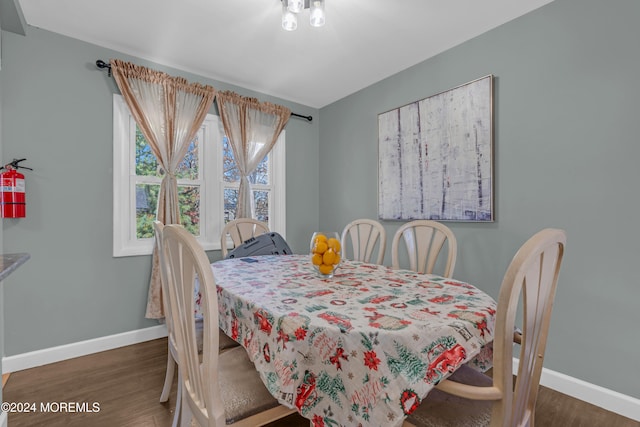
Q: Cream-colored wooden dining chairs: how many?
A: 6